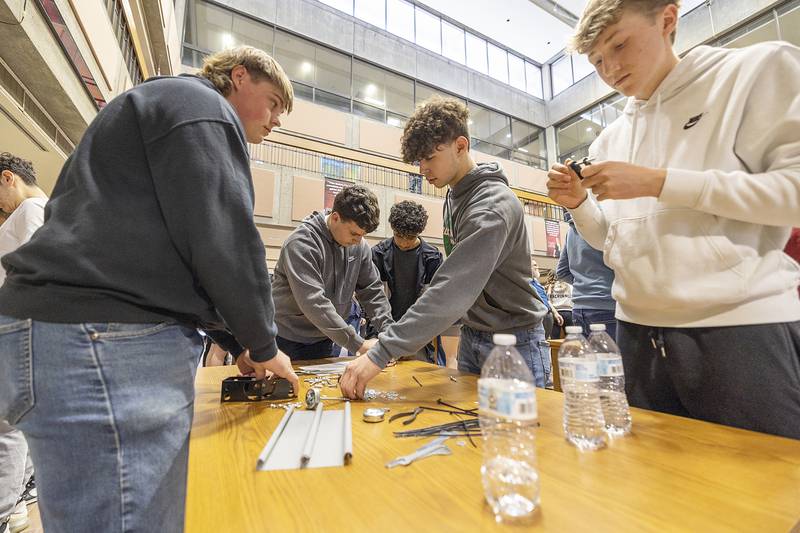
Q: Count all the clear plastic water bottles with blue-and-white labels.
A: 3